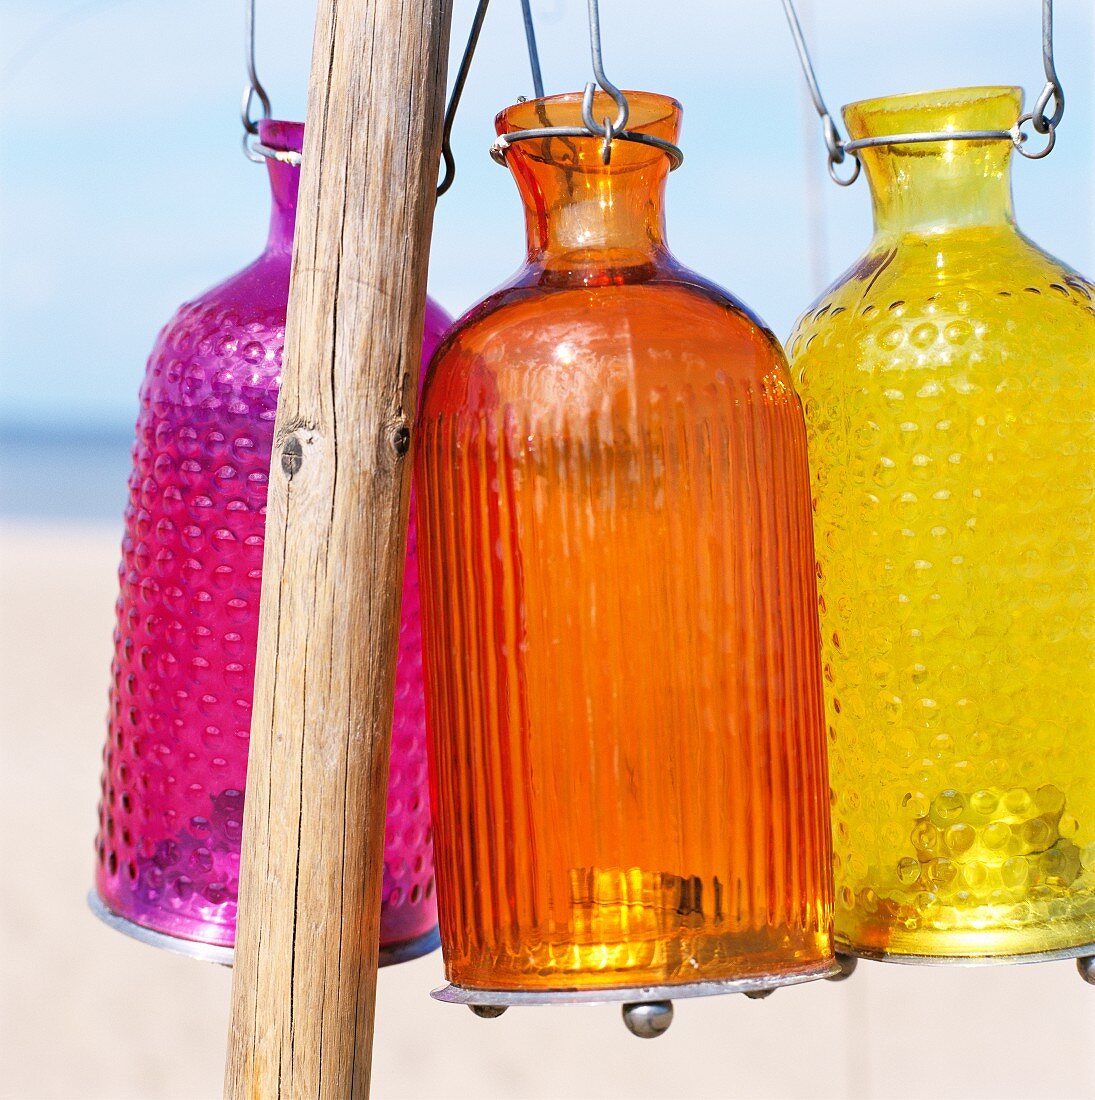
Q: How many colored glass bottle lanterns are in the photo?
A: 3